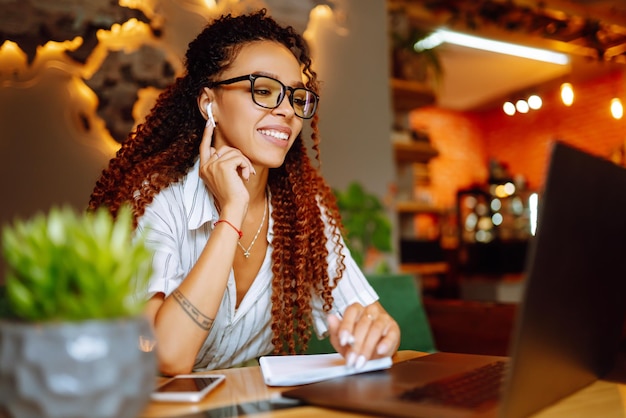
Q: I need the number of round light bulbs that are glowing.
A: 5